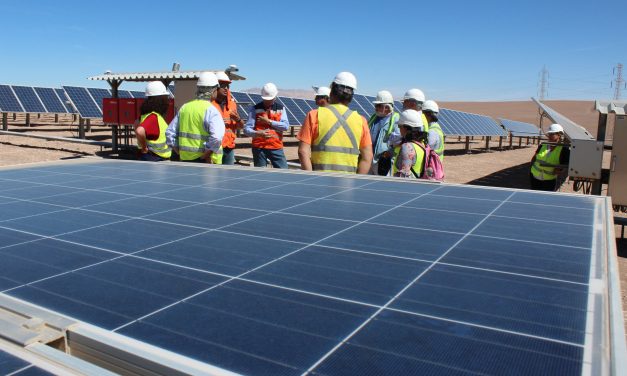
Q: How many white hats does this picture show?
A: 11